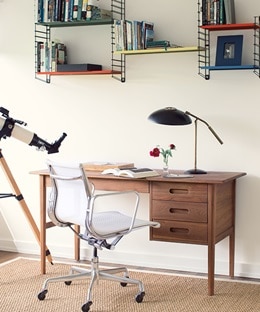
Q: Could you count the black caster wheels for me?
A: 5